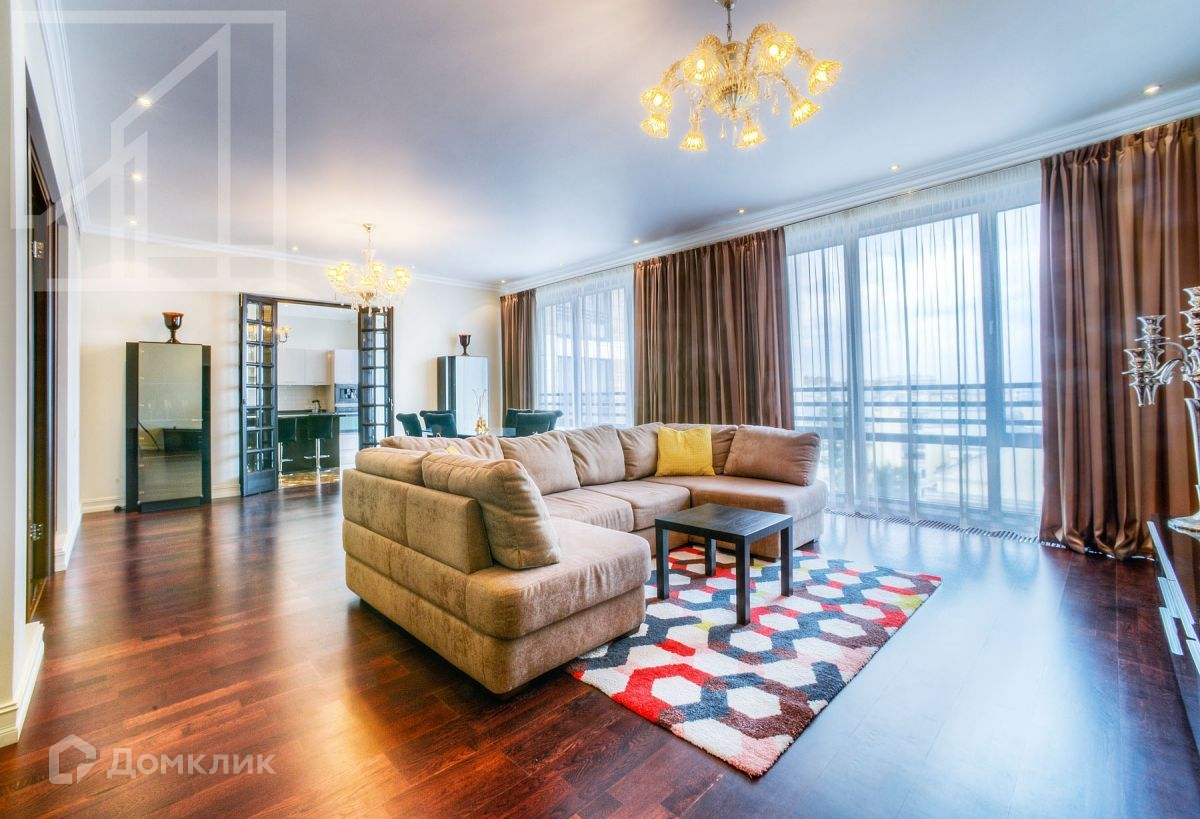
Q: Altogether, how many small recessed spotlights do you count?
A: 11